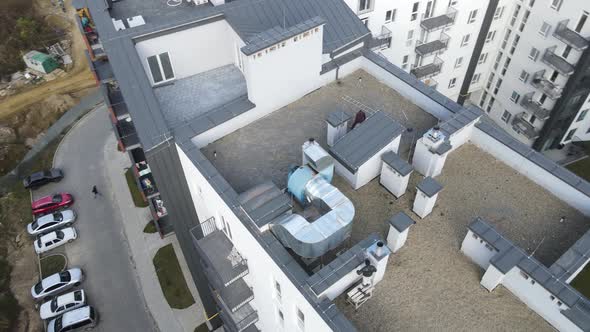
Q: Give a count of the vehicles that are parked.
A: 7